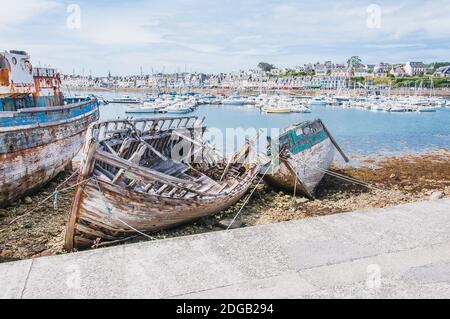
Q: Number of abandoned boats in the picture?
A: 3